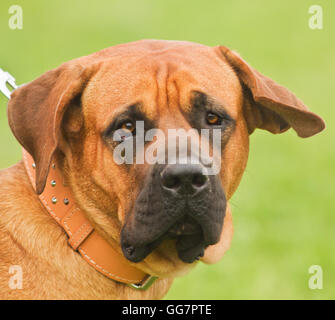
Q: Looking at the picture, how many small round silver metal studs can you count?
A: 5